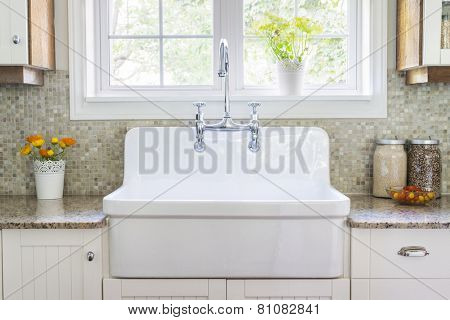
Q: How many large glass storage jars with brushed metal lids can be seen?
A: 2